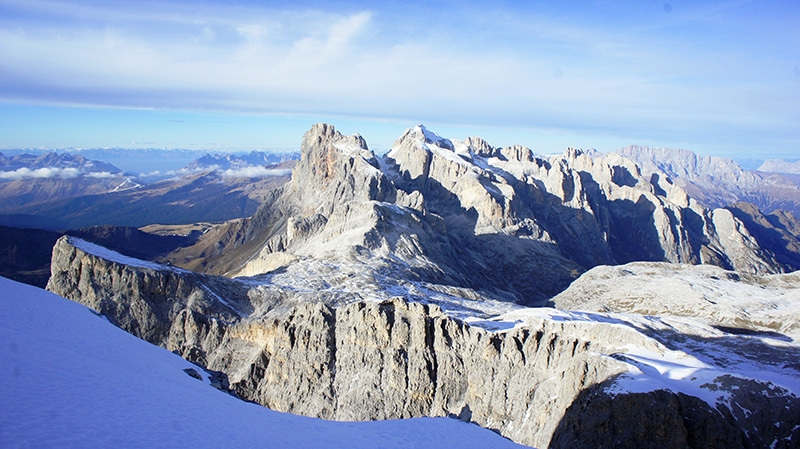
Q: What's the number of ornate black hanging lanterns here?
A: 0